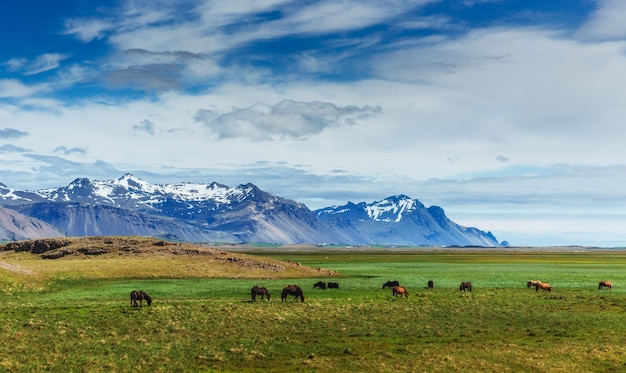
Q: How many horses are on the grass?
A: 12